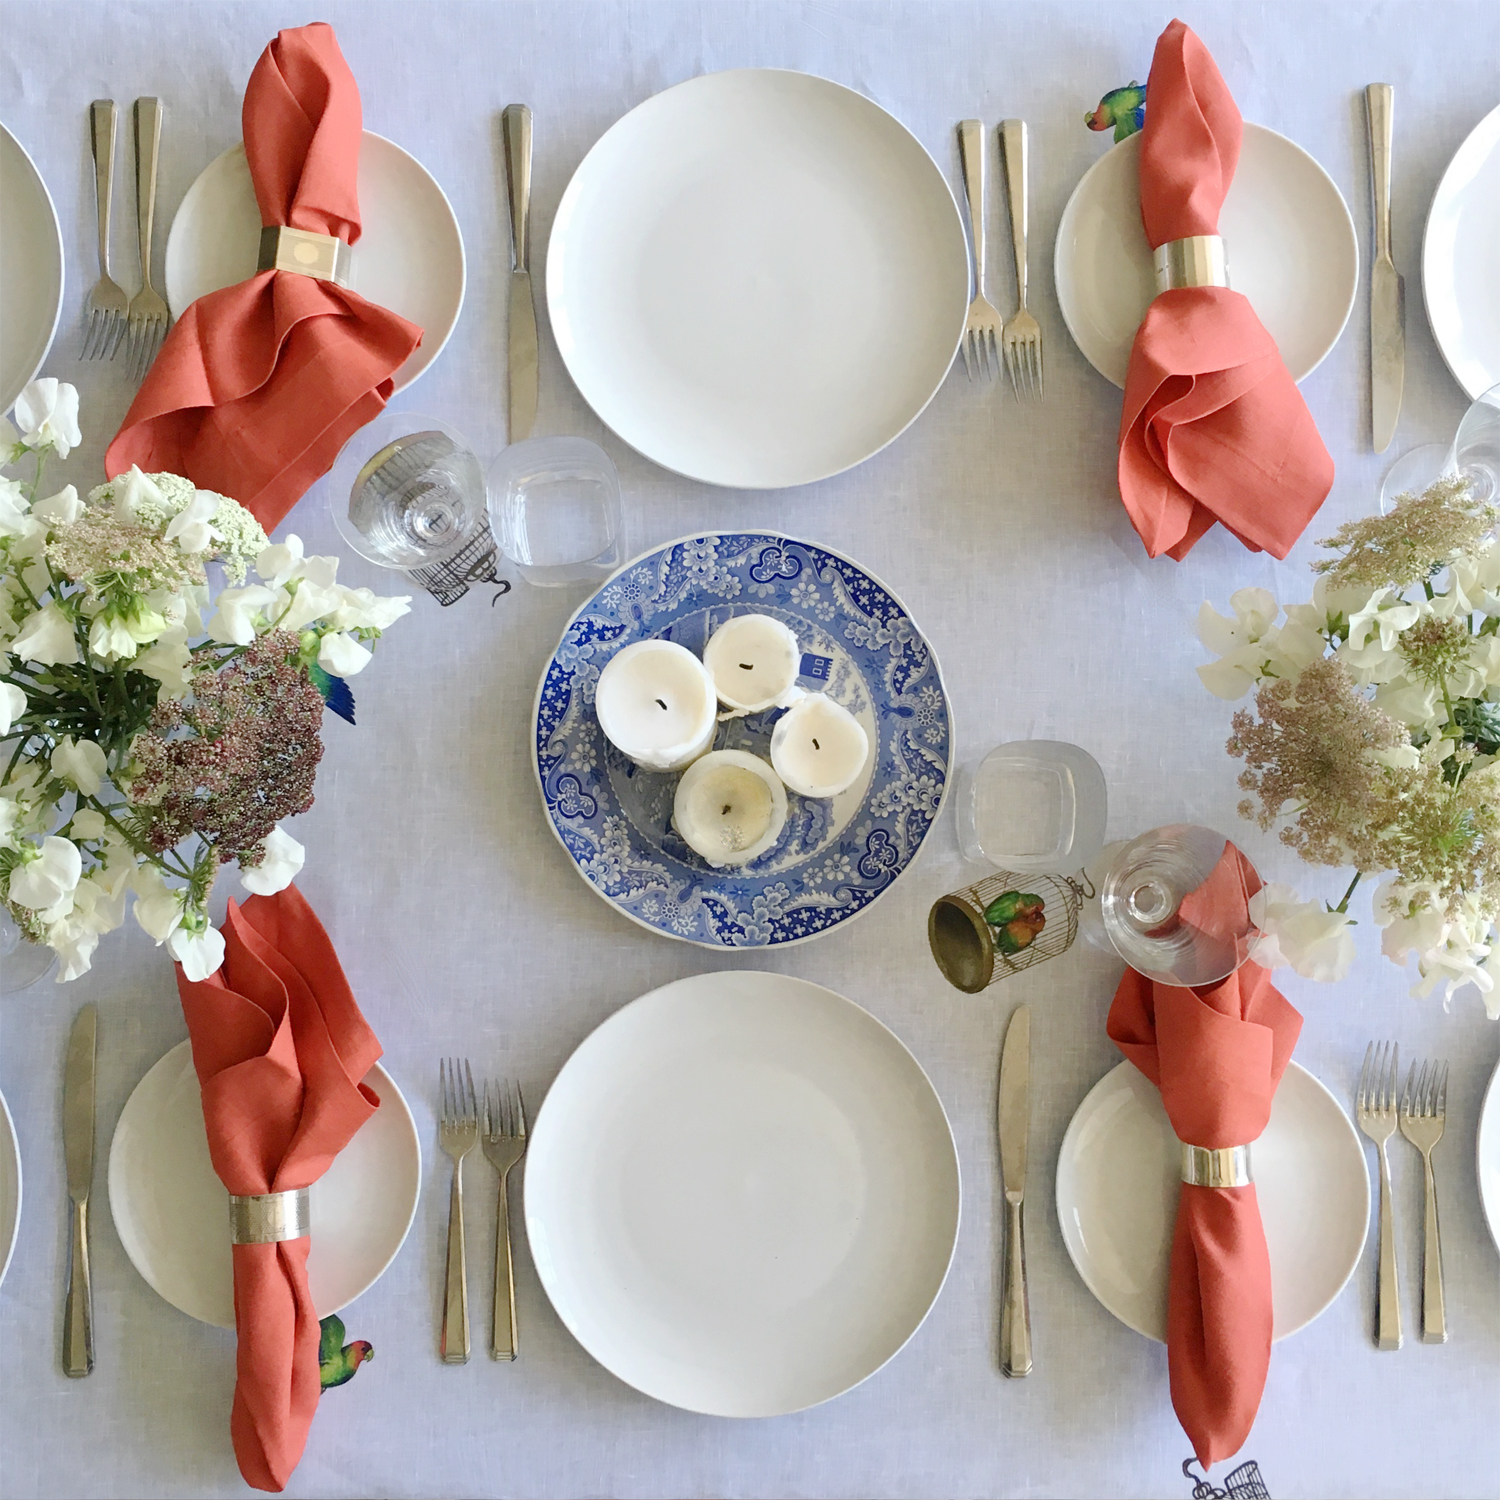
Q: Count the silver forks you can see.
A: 8